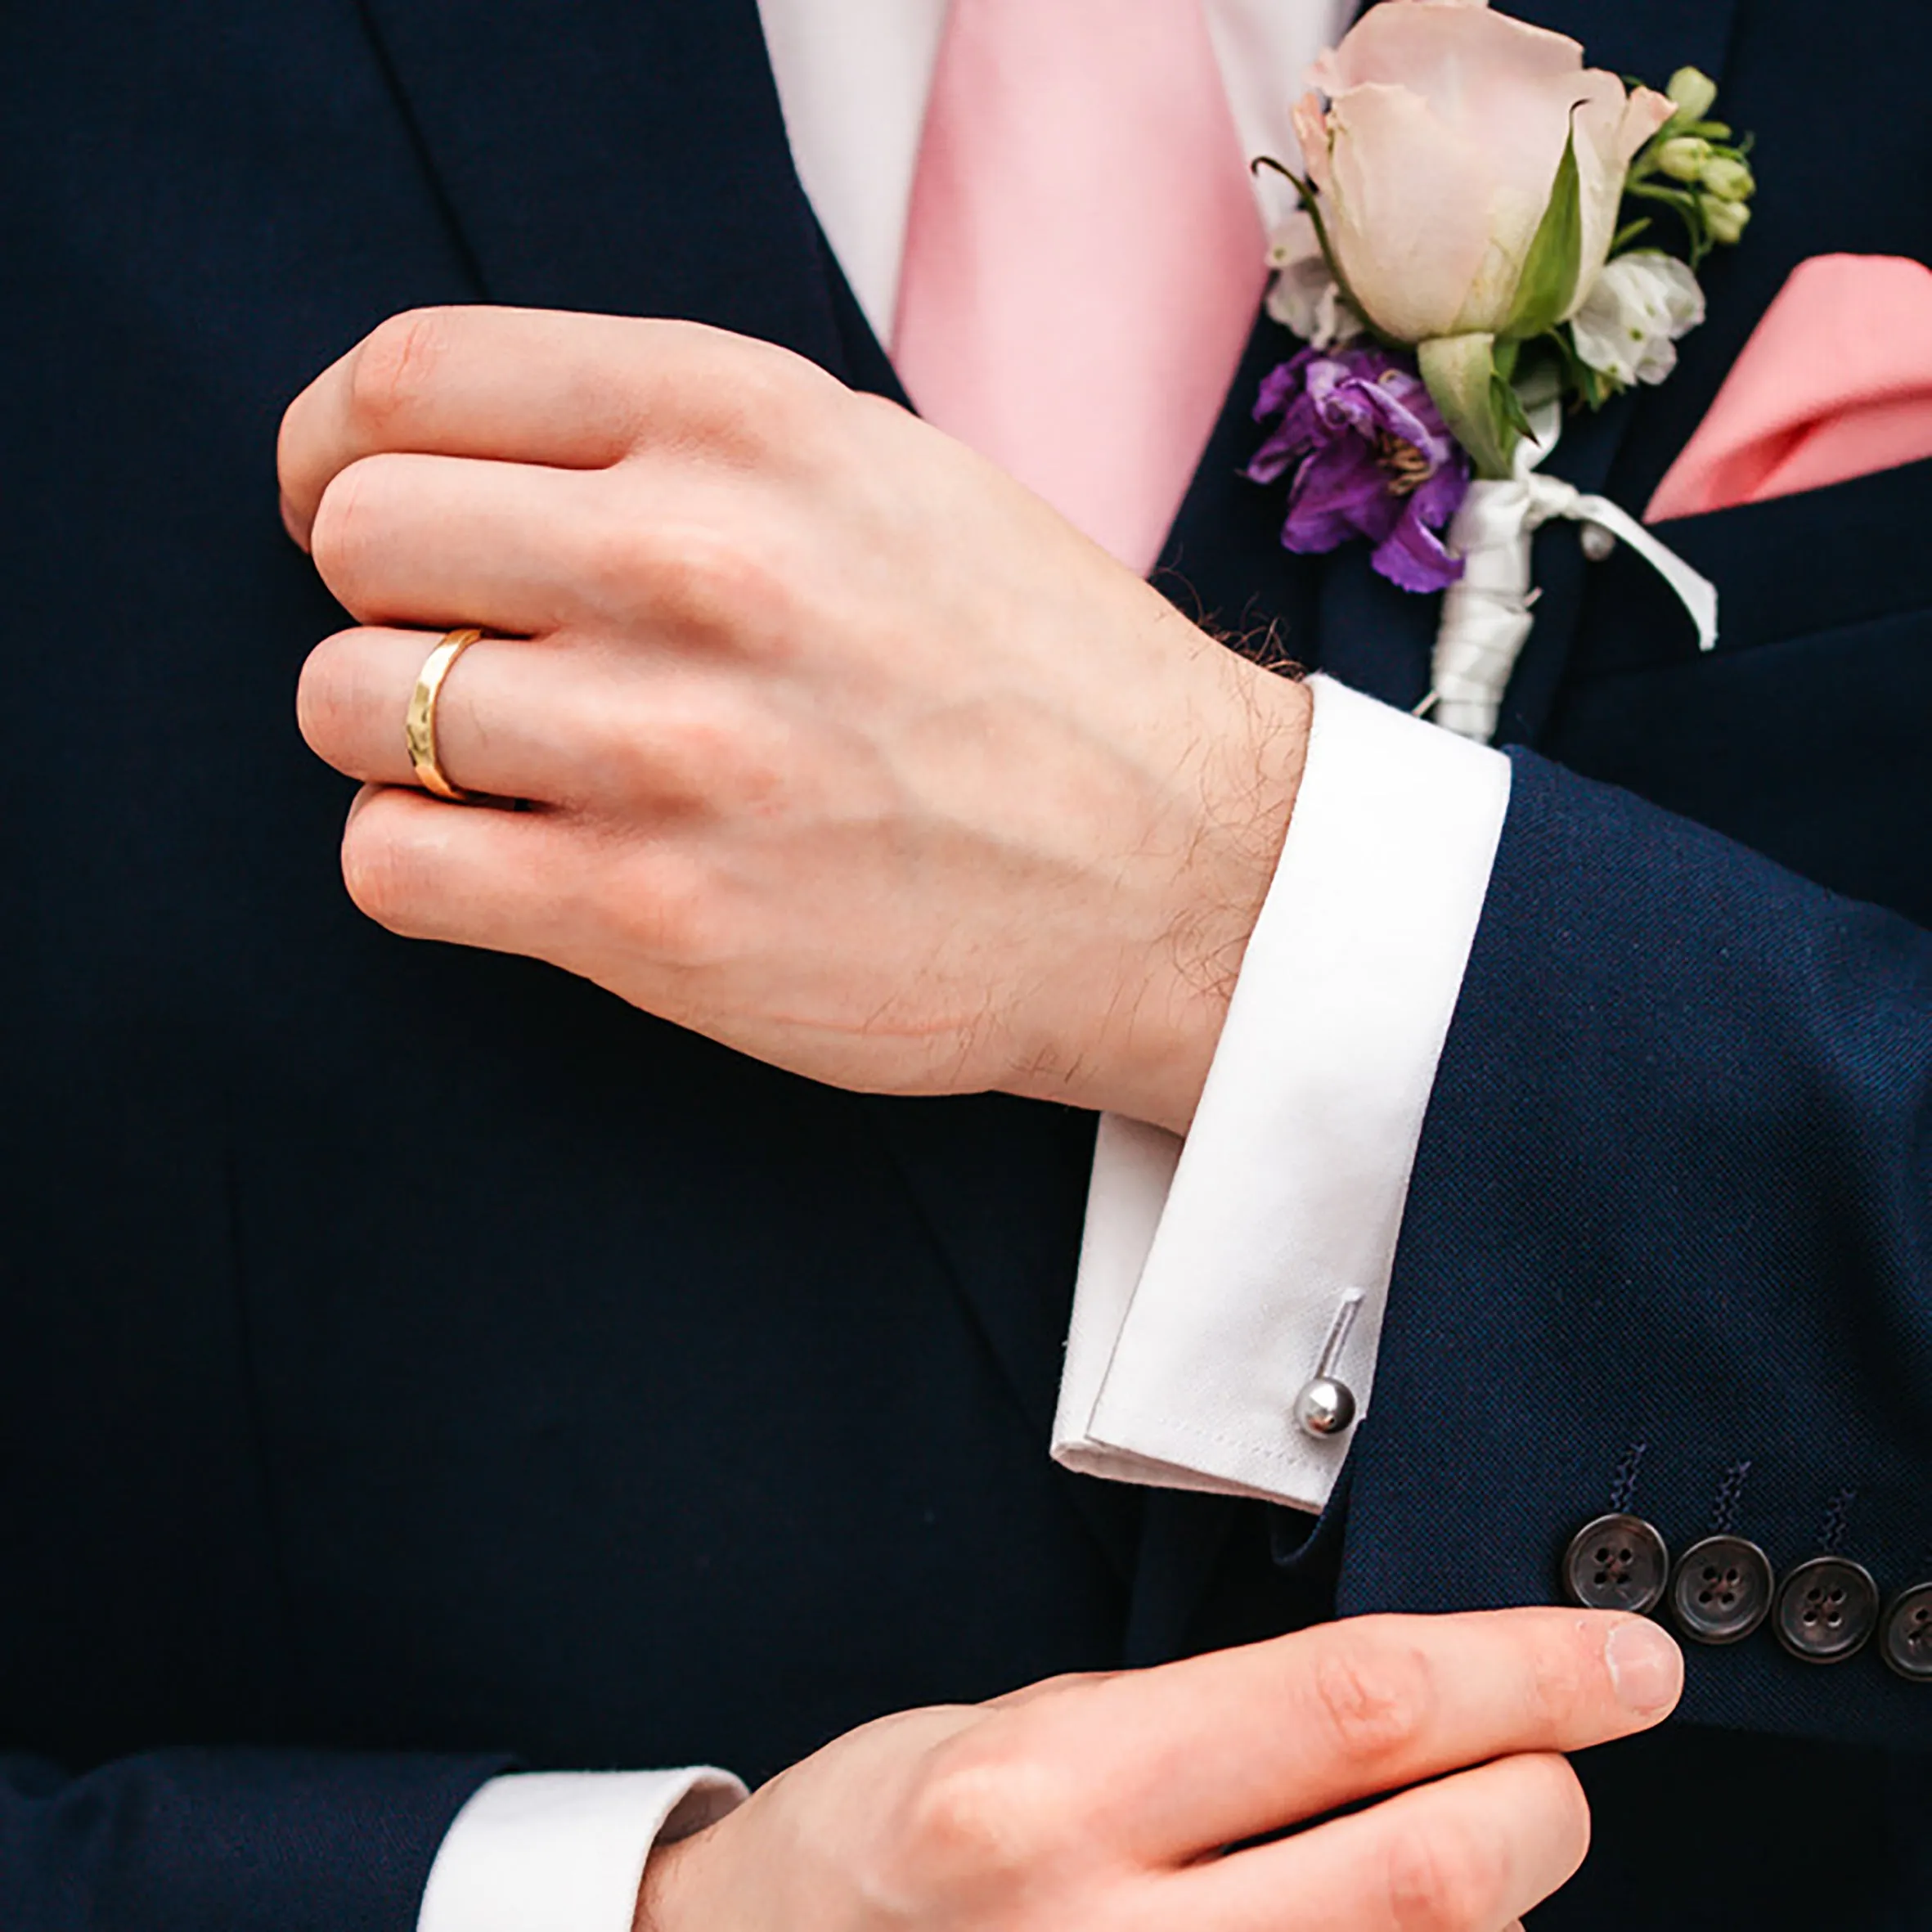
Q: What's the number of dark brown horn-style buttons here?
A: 4